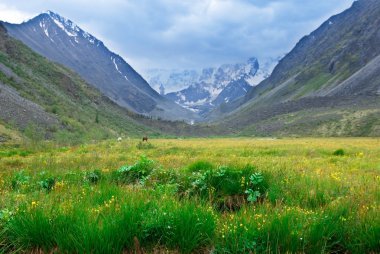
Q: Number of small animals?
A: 2